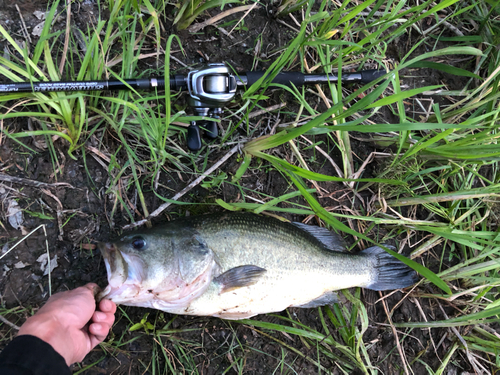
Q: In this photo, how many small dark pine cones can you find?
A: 0